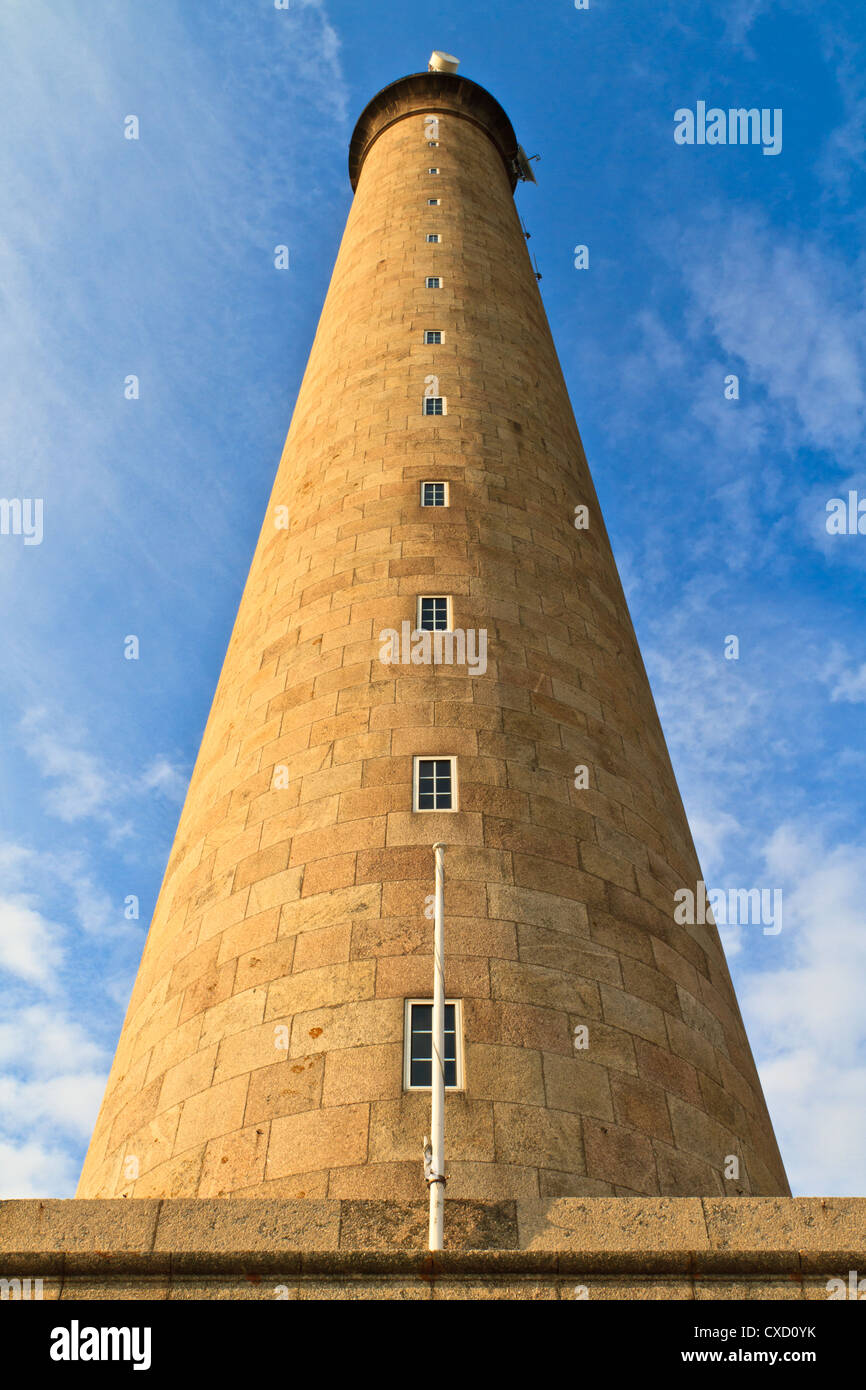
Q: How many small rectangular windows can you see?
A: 12